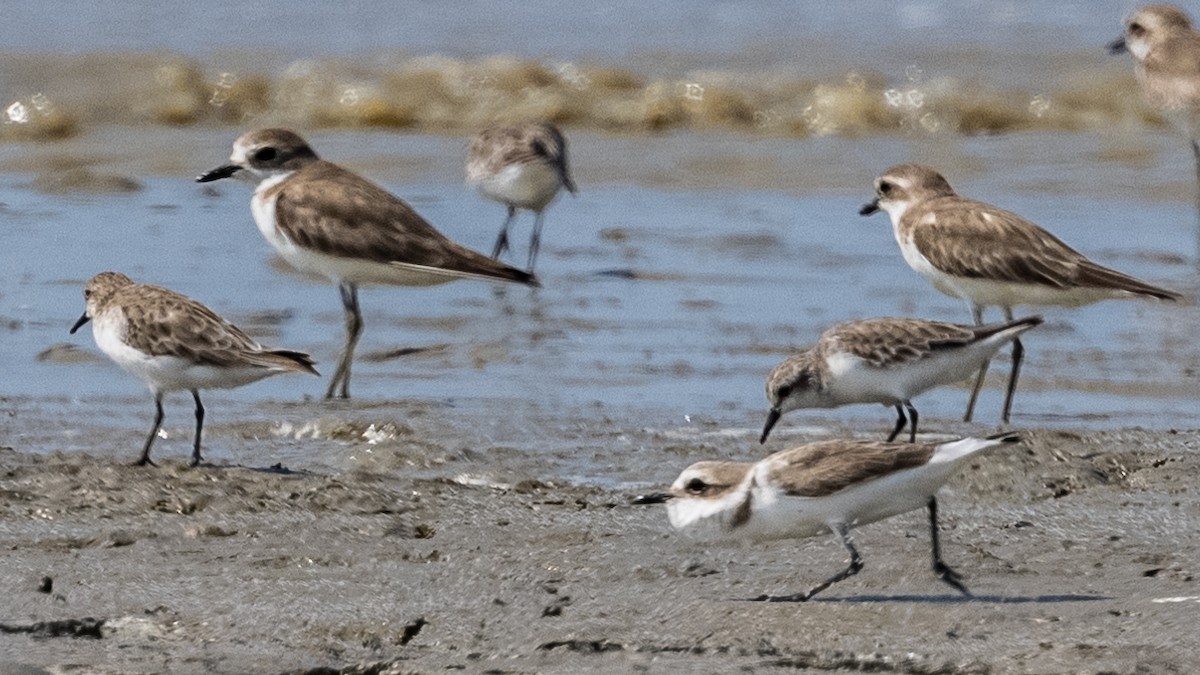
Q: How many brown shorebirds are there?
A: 7